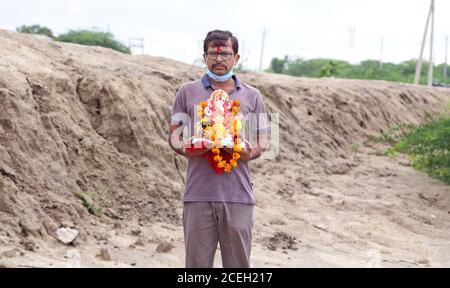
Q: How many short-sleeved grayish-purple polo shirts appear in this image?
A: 1